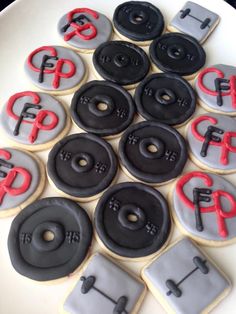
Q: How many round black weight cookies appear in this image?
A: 9